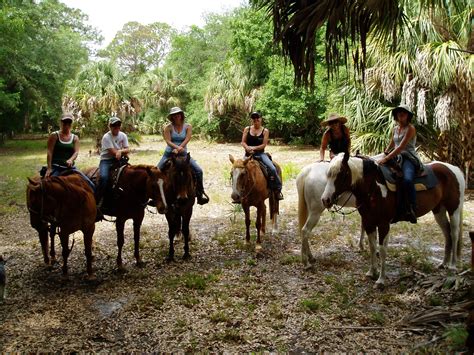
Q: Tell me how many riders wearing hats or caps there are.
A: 6